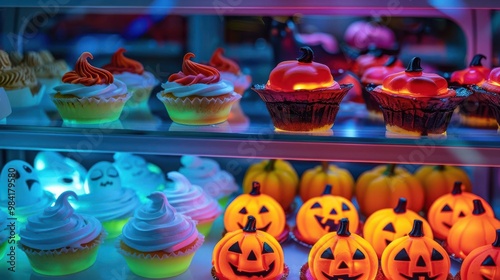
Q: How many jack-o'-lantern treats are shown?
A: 8